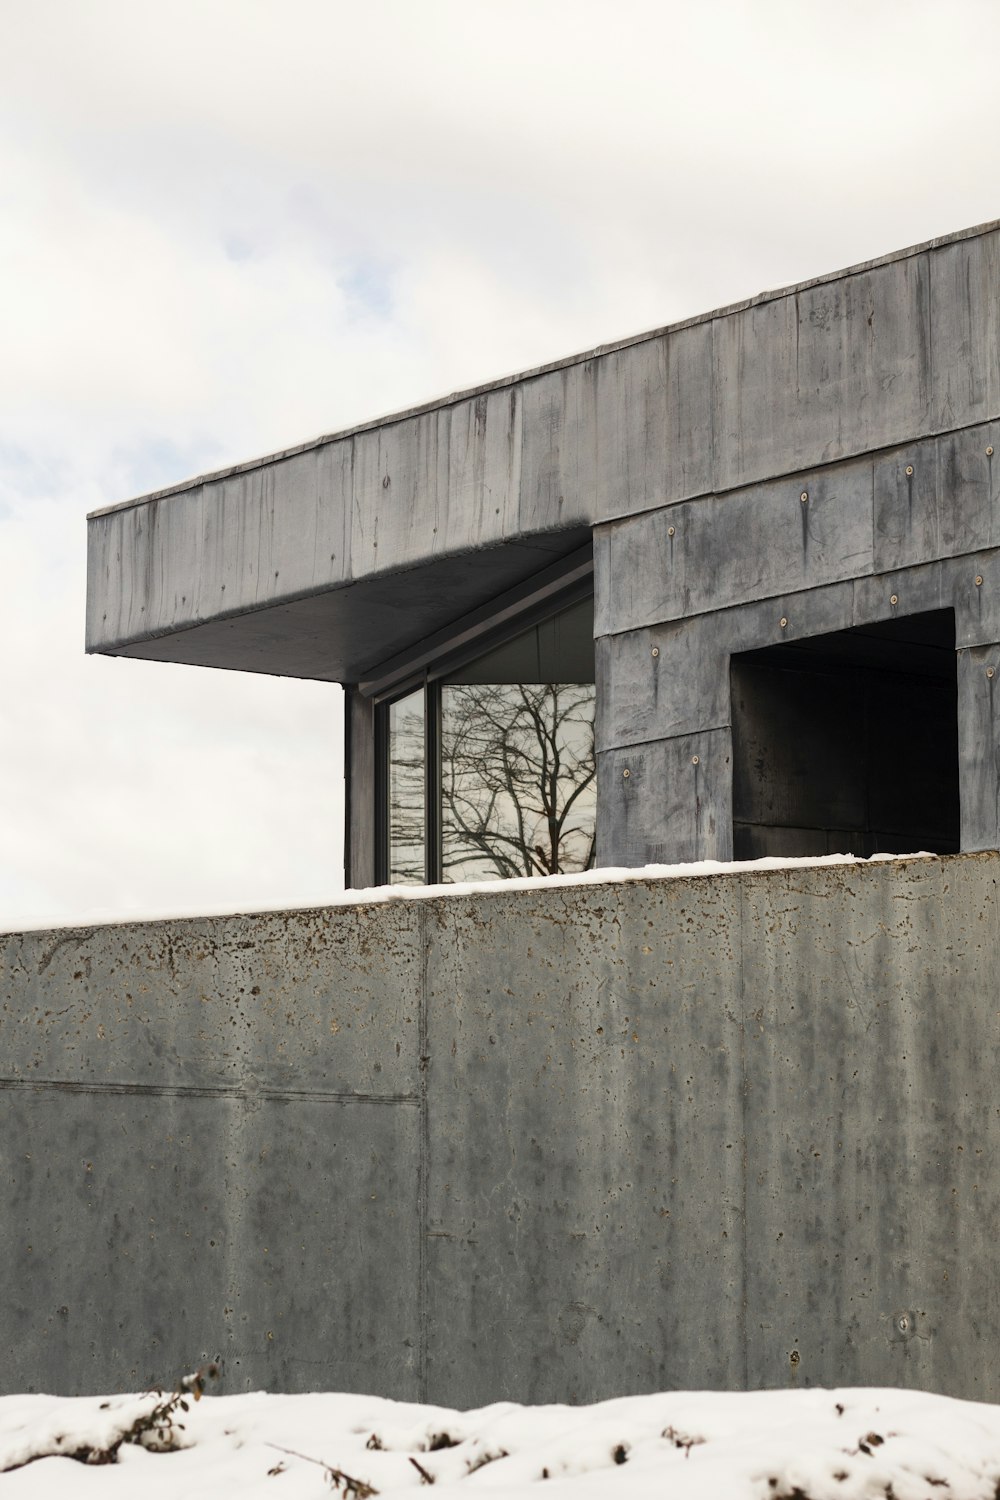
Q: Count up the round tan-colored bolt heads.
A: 11